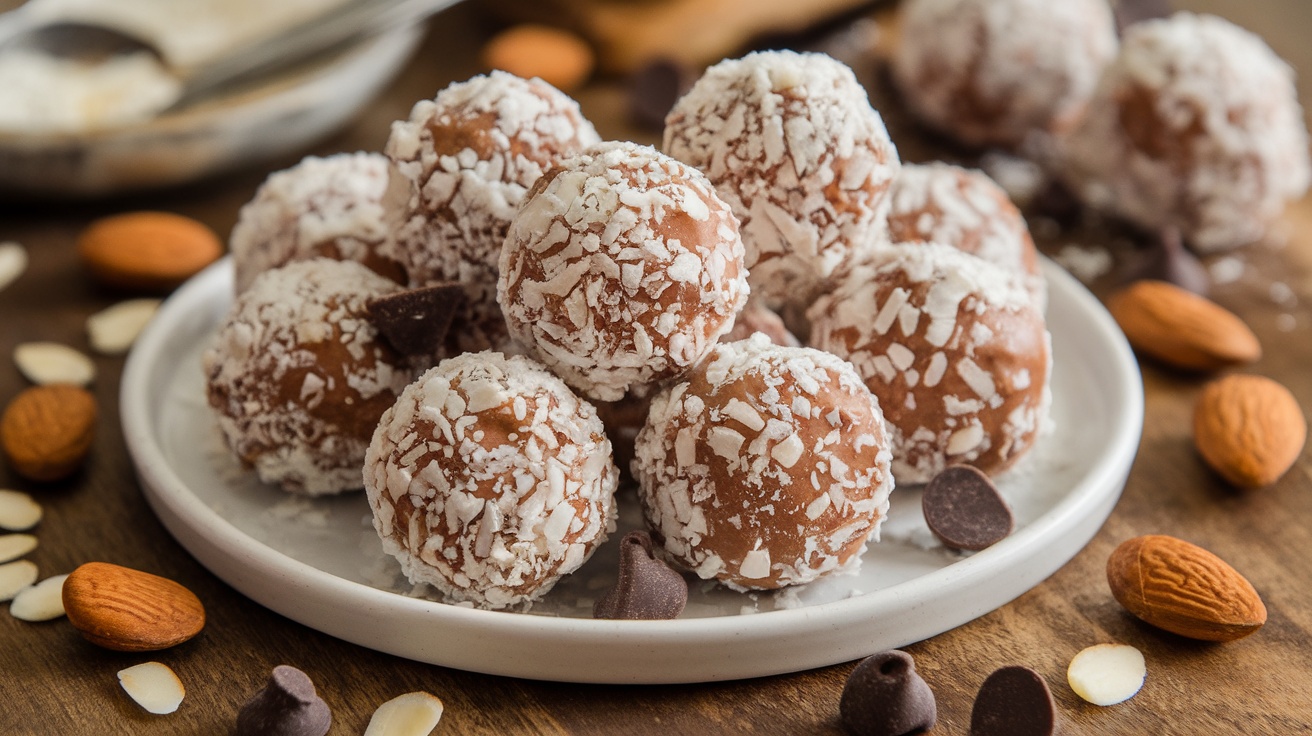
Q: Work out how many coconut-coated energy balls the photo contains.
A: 11